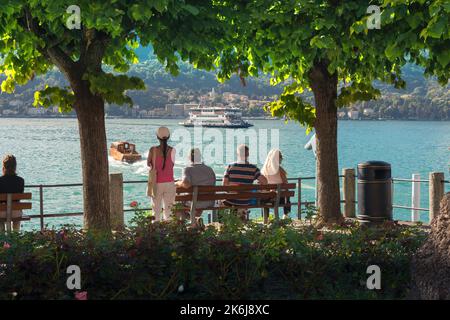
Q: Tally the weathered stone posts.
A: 3